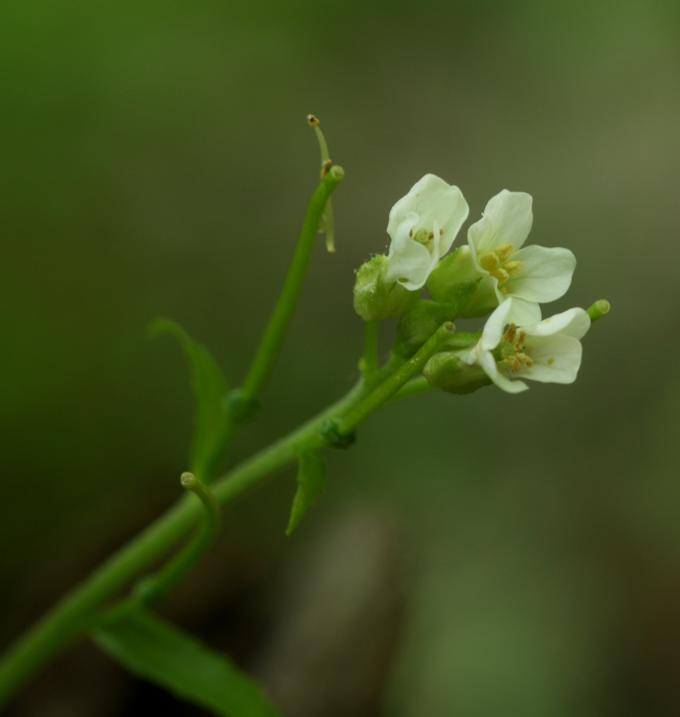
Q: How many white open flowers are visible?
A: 3